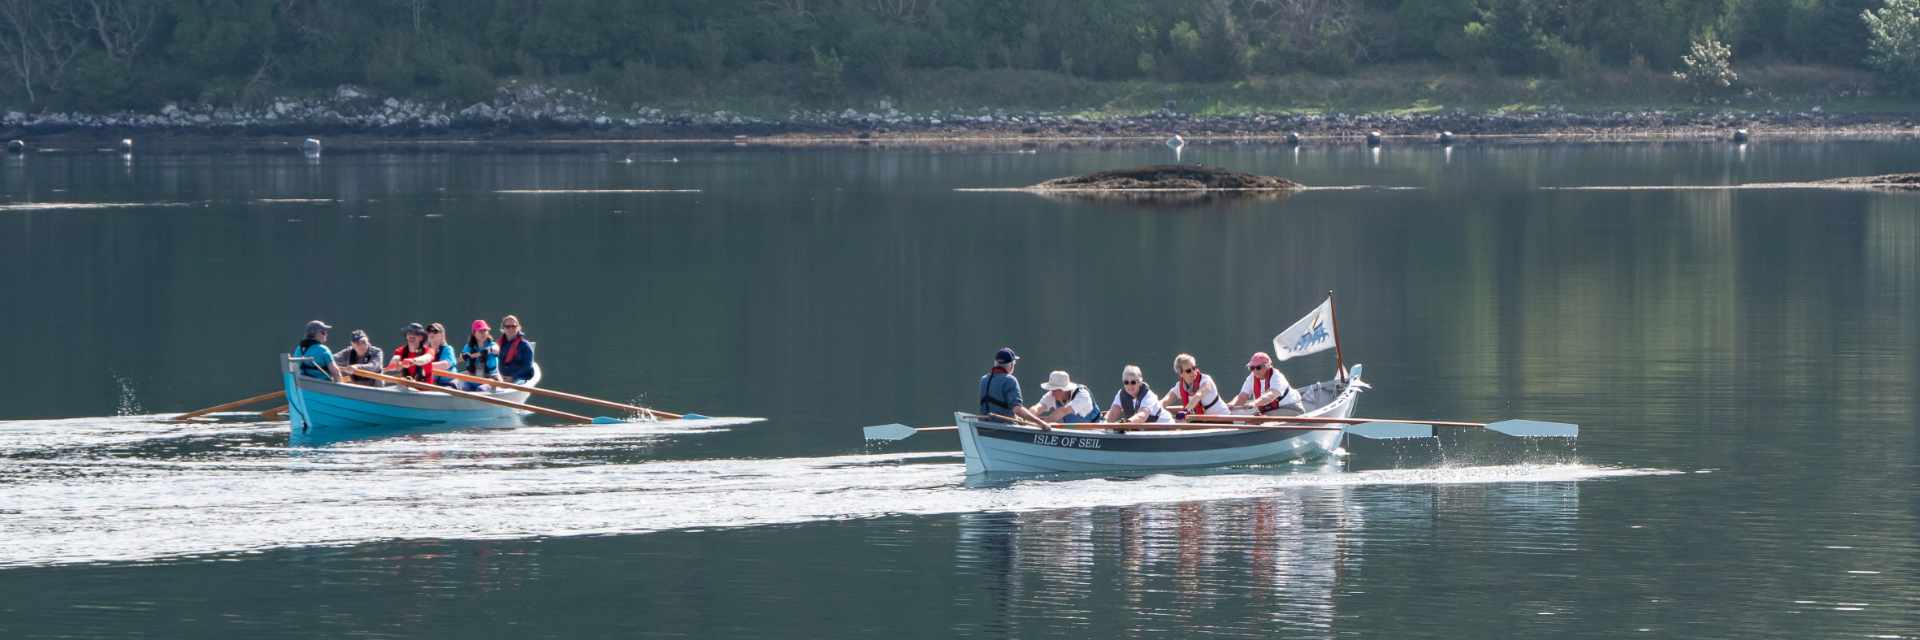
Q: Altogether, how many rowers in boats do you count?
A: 11